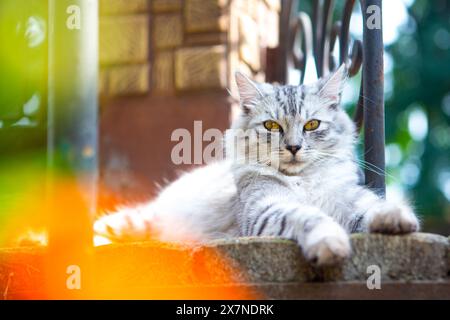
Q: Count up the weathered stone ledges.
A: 1